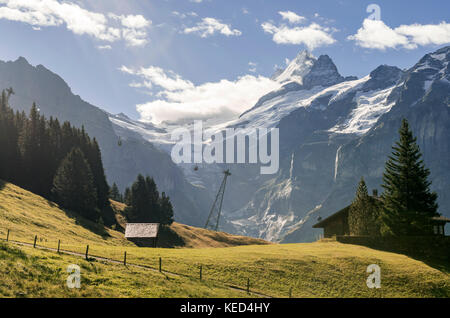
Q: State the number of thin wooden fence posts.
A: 9